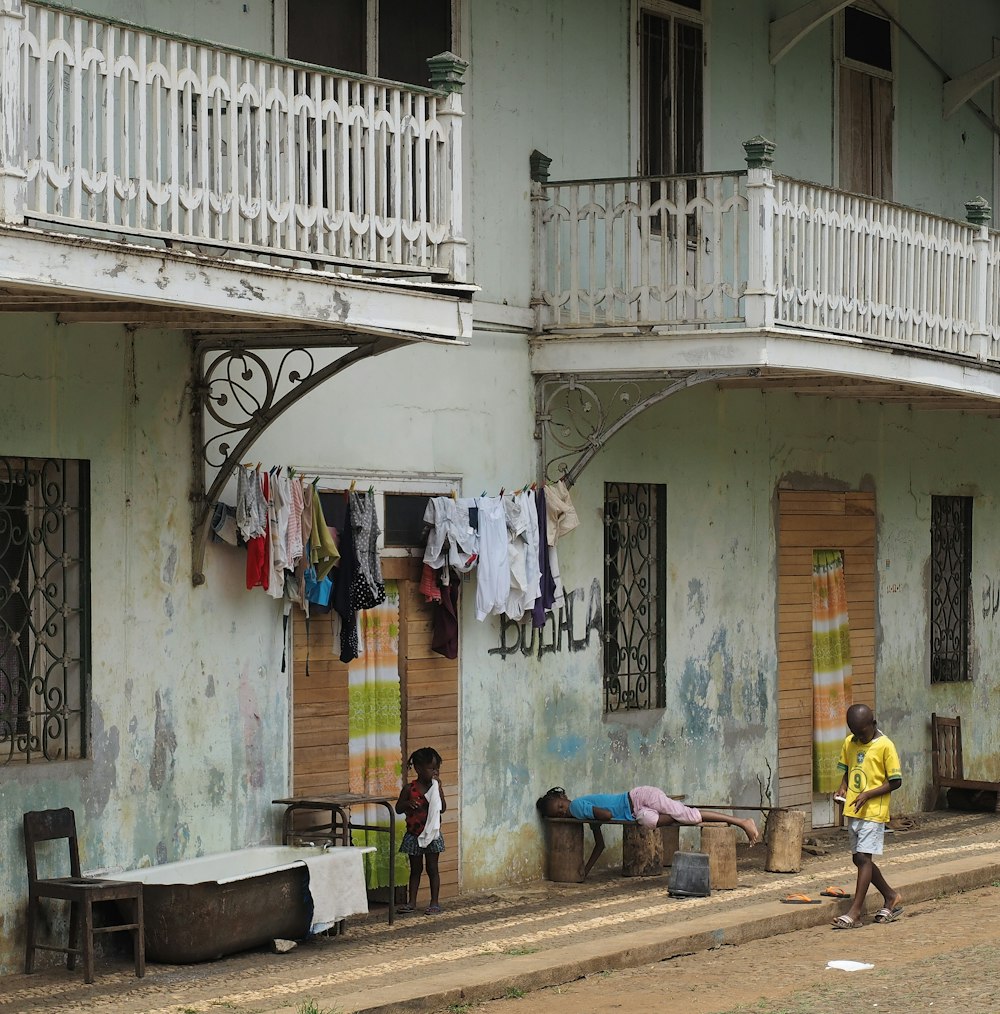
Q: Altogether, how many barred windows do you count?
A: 3